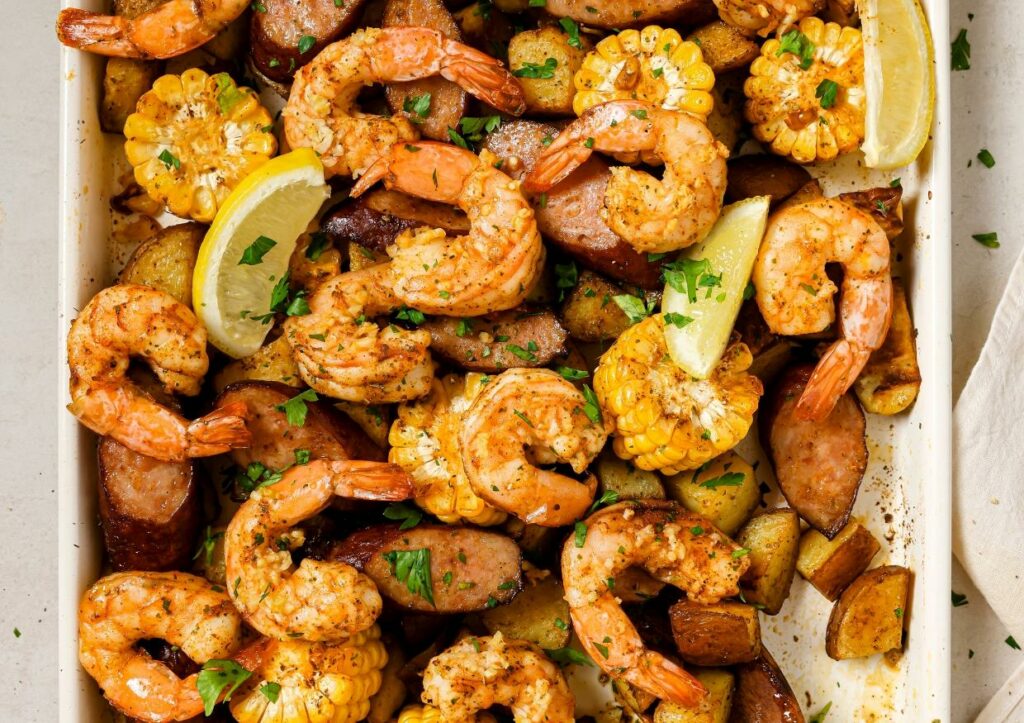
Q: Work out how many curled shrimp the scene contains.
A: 12